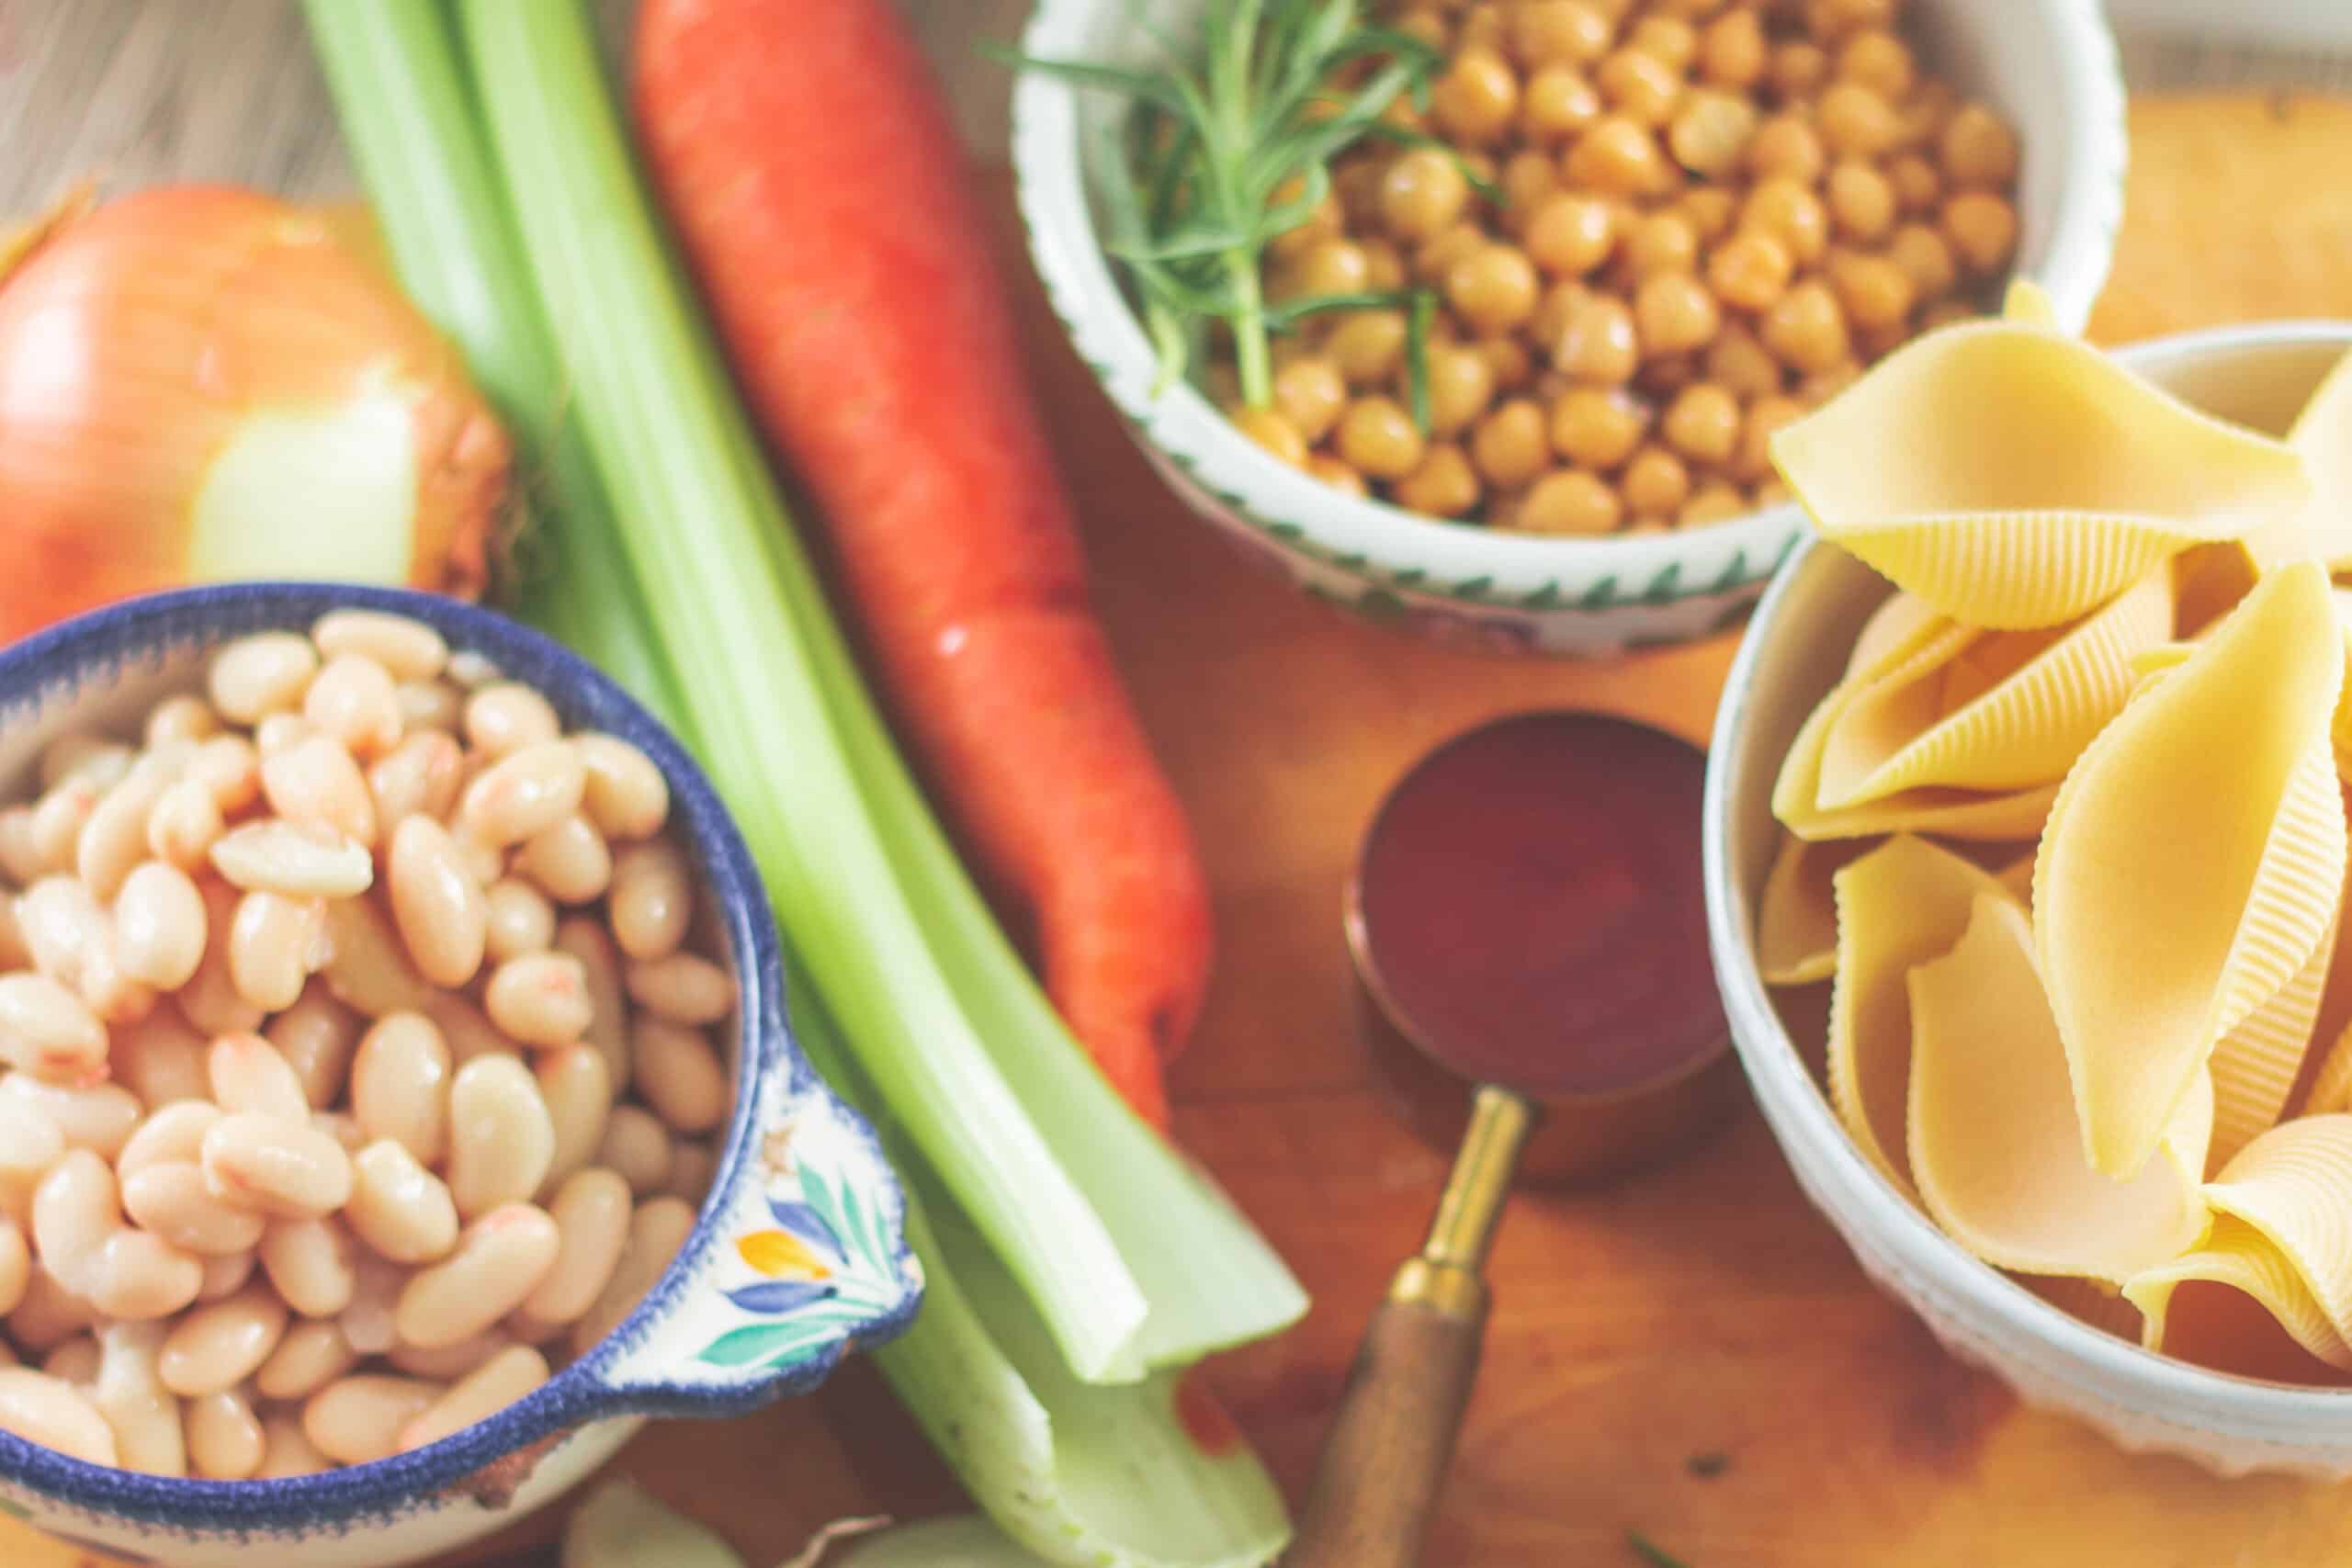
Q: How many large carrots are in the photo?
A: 1